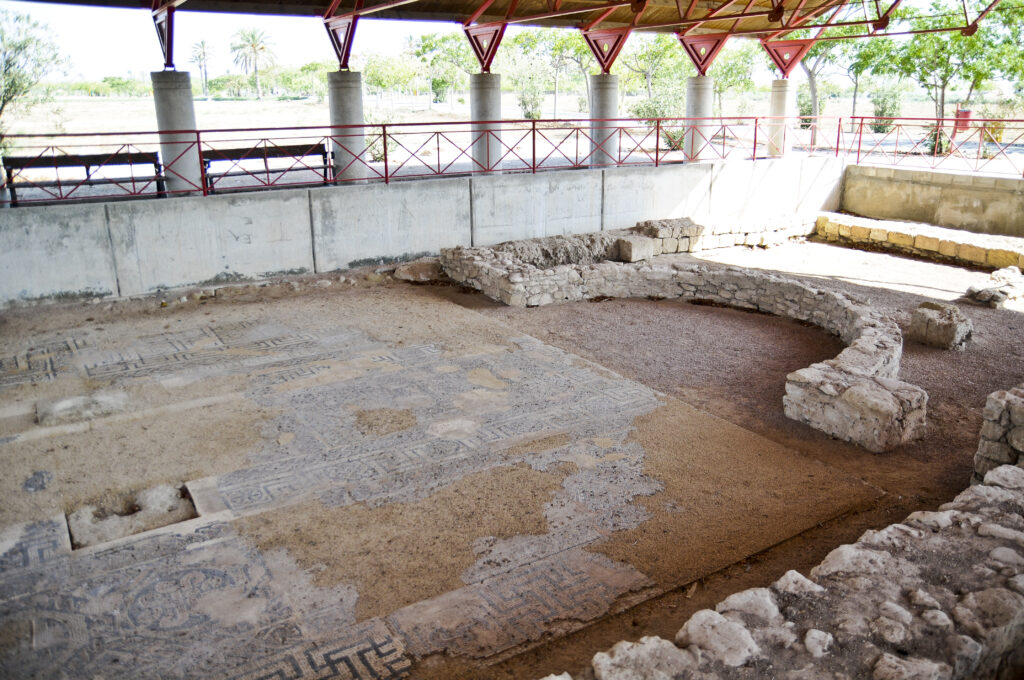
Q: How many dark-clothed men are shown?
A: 0